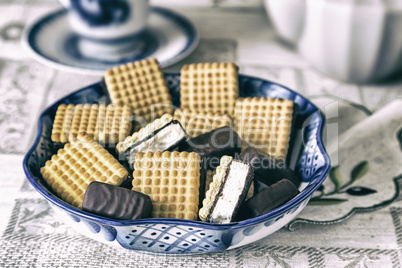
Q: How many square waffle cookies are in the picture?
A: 7